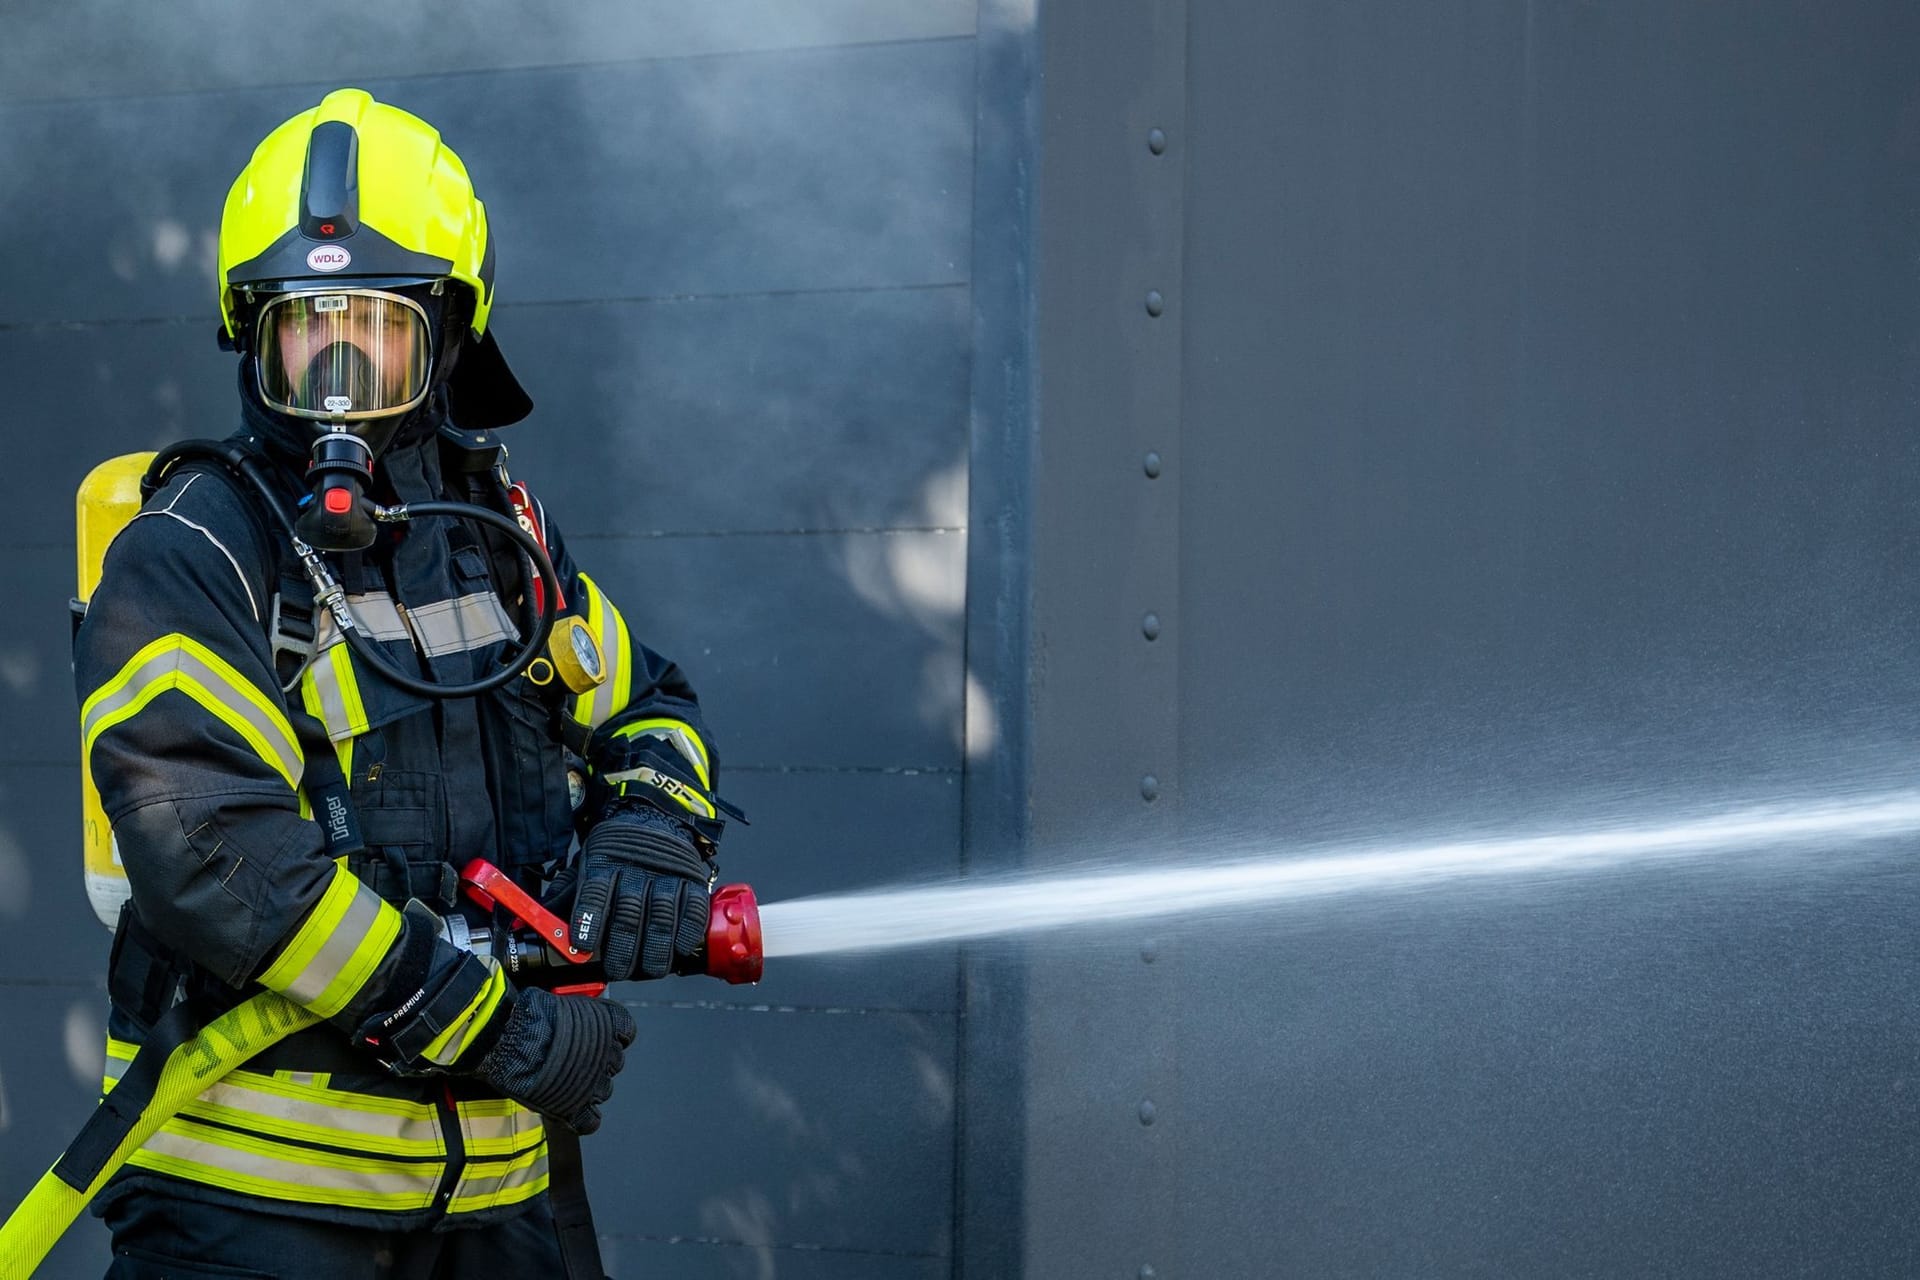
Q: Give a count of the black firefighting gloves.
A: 2